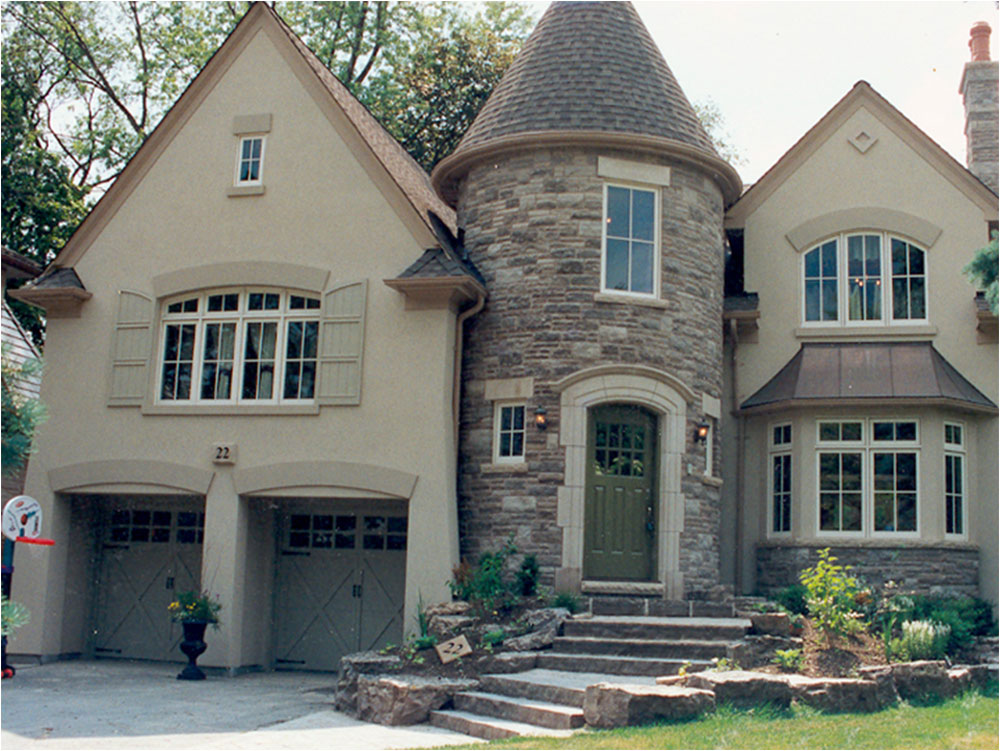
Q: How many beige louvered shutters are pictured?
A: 2